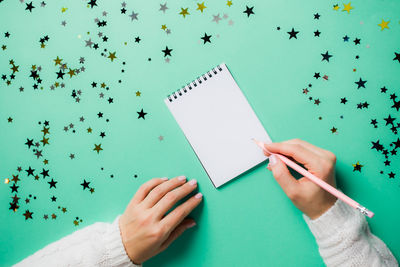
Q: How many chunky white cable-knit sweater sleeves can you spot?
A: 2